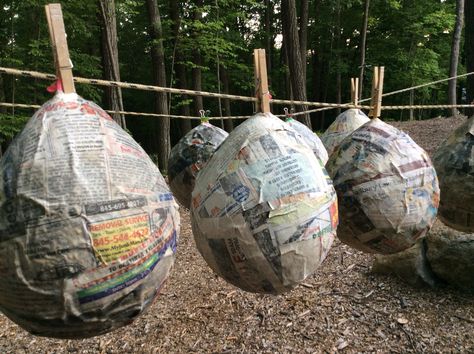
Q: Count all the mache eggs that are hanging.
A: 7